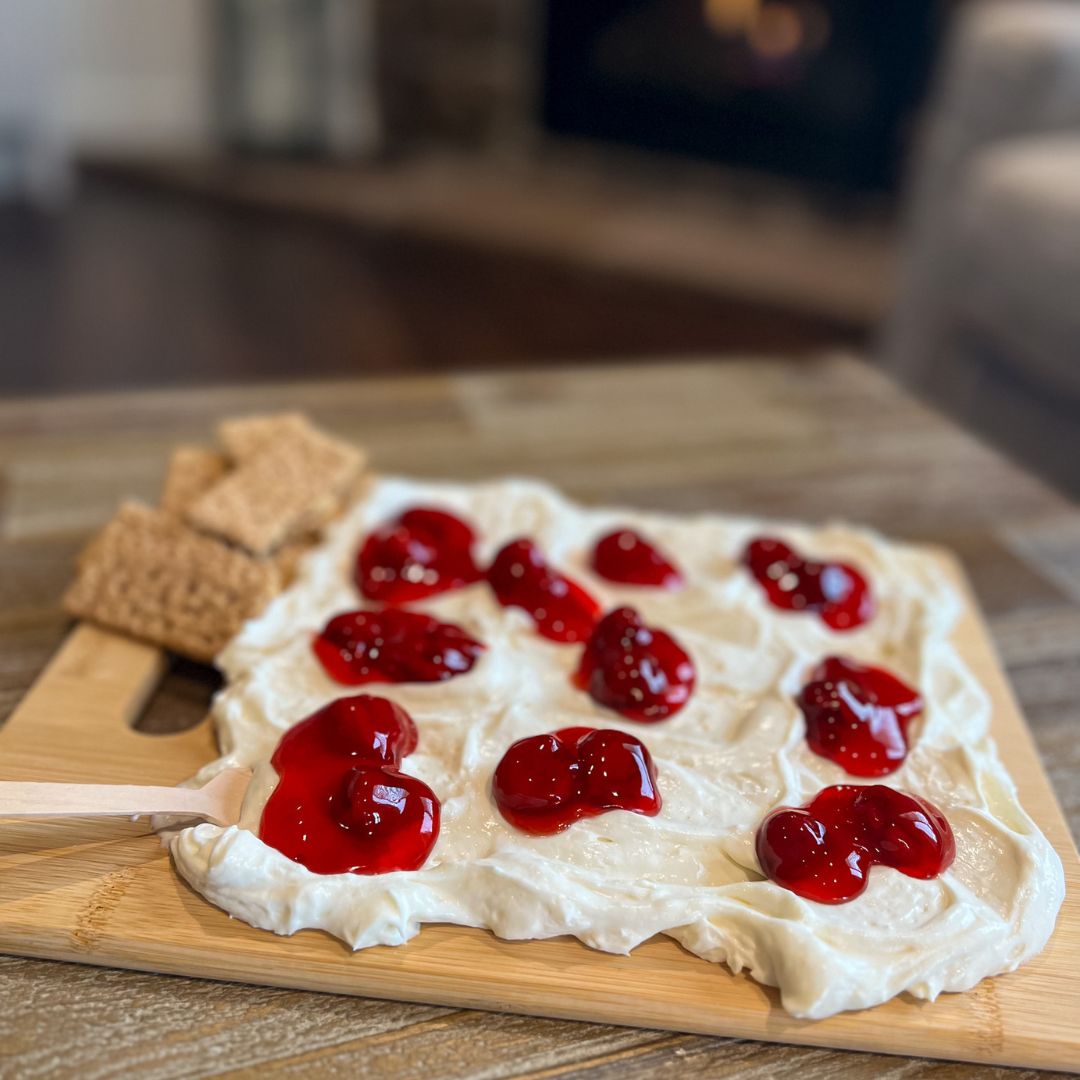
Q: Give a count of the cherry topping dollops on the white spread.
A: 10